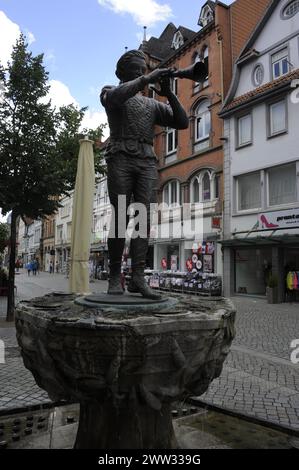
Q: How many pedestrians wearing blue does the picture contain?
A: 2